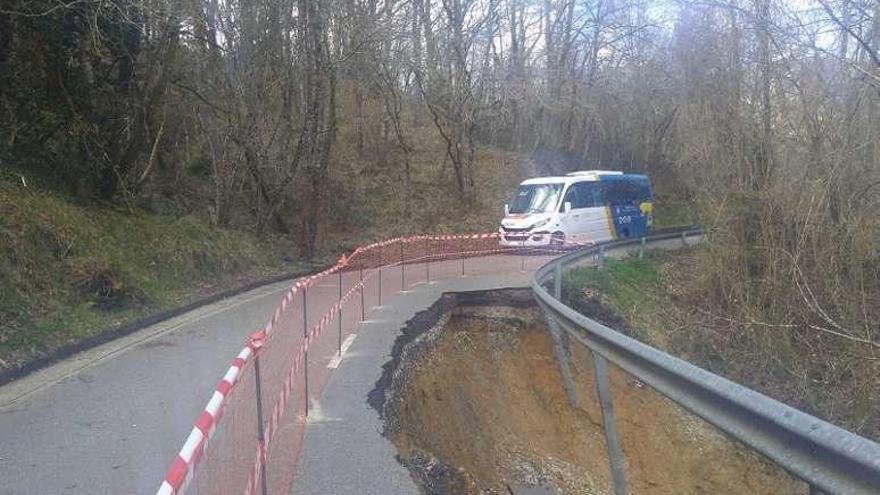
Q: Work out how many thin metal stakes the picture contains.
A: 9